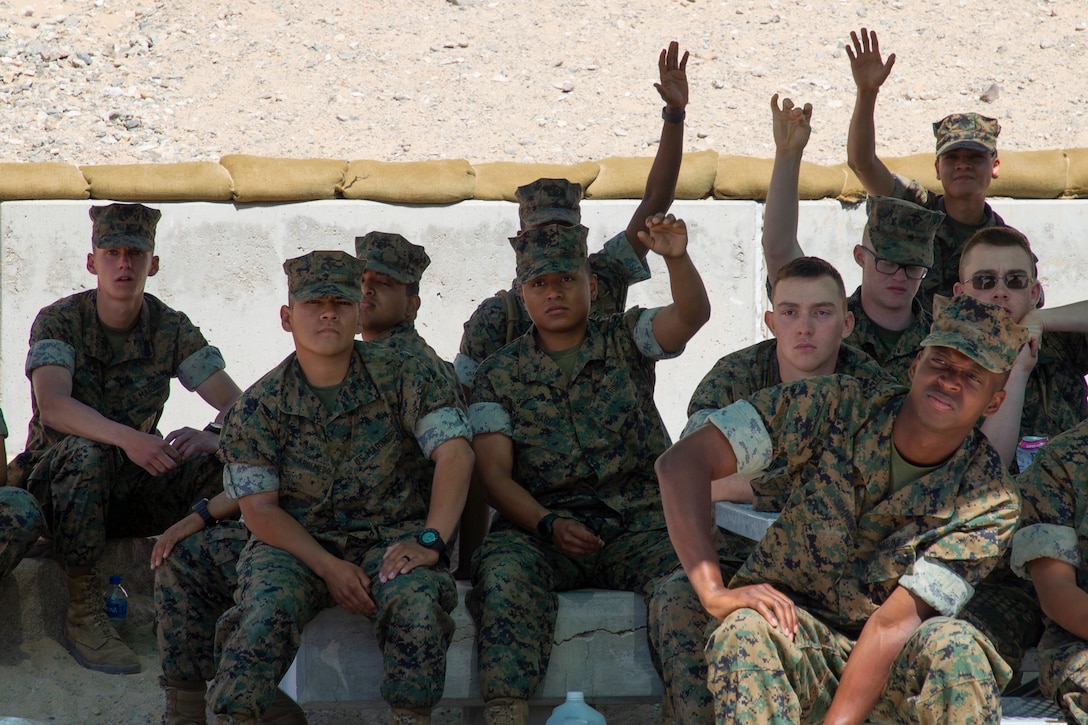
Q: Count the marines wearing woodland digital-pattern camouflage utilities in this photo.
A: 12